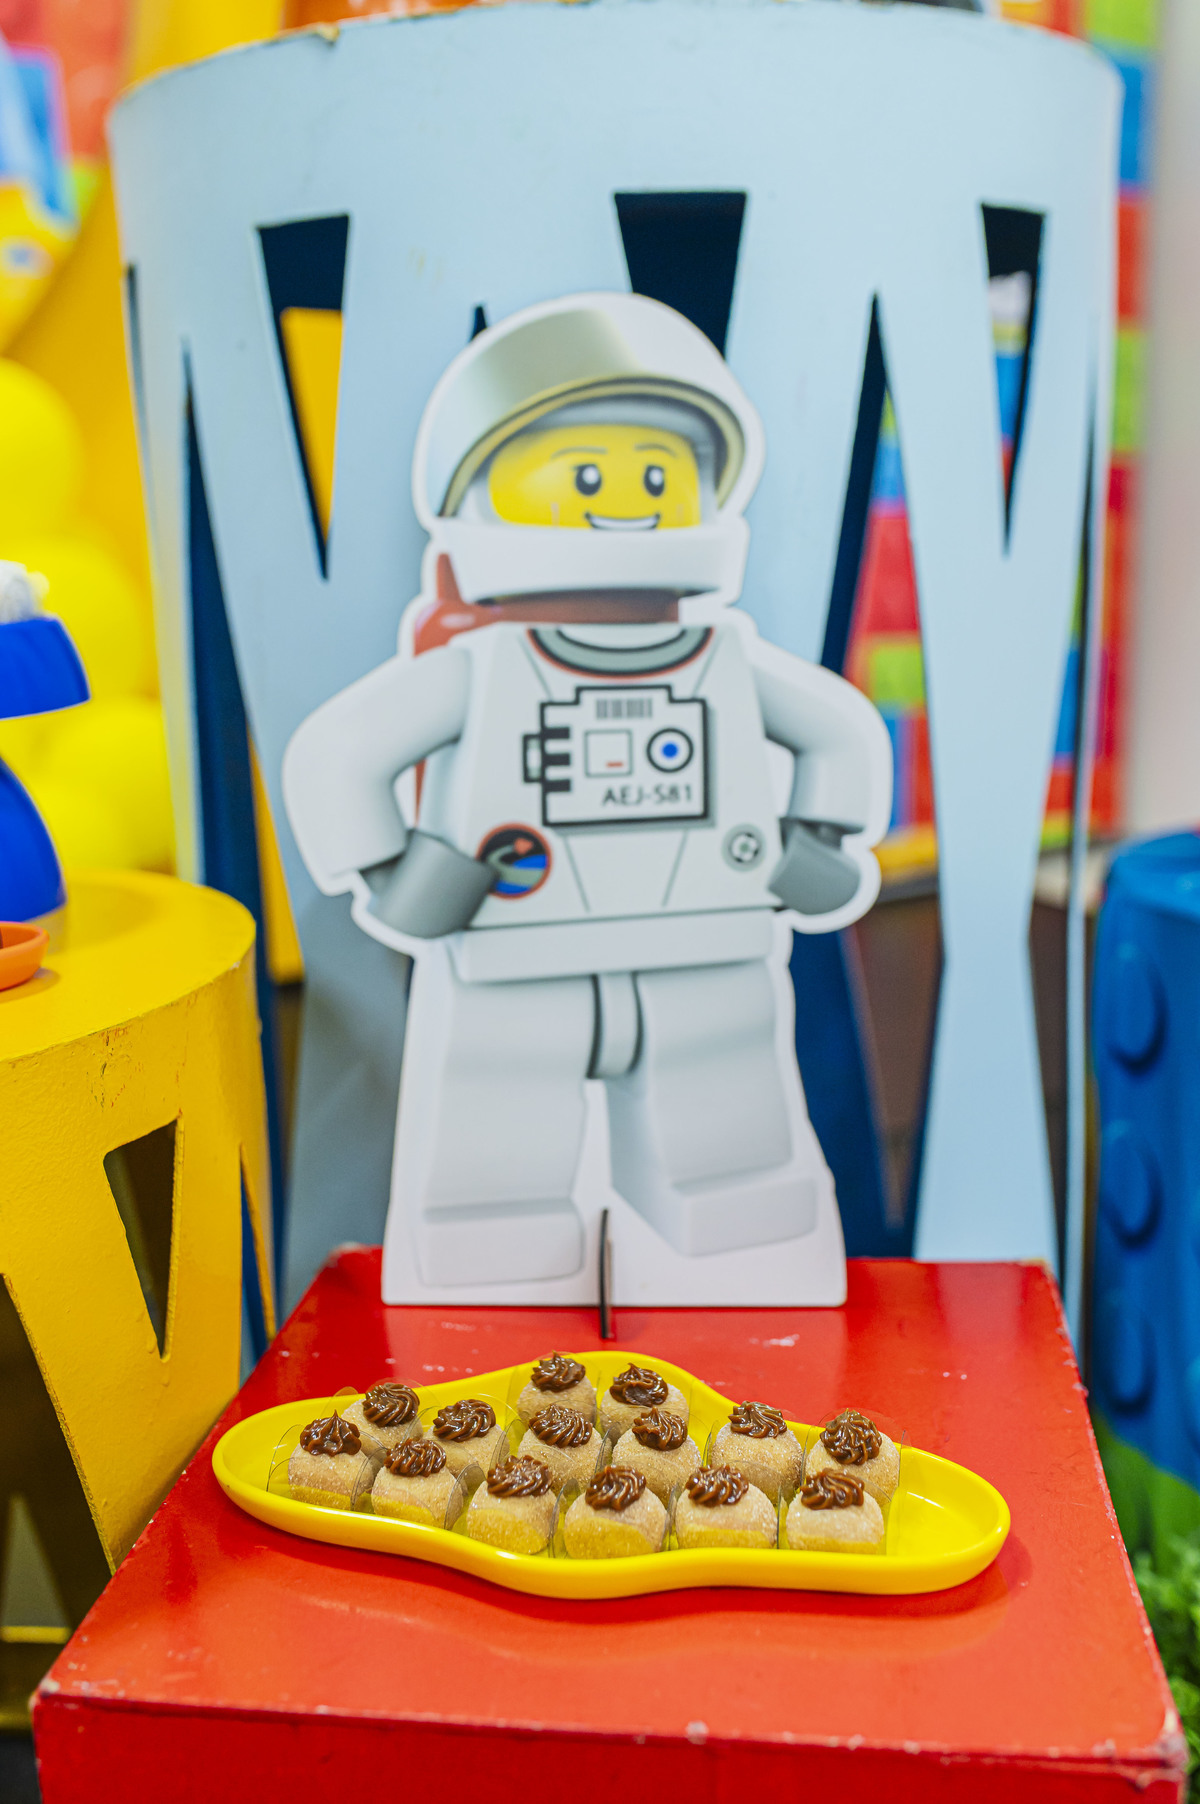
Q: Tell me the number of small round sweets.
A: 14